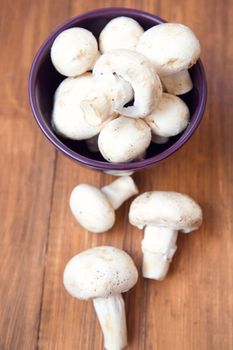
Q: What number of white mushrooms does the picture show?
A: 10